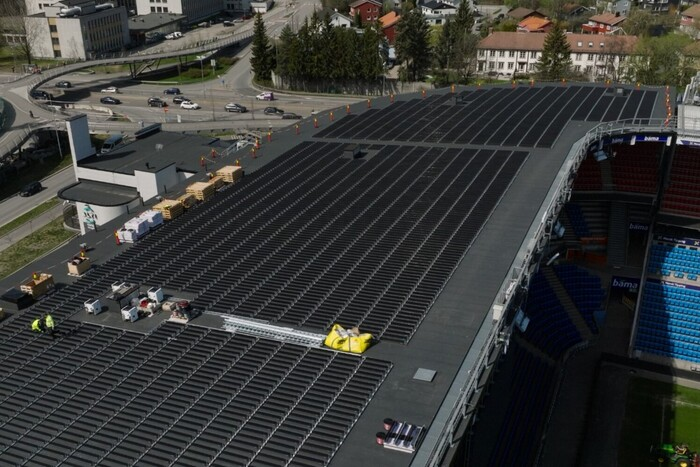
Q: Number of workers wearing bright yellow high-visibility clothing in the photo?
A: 2